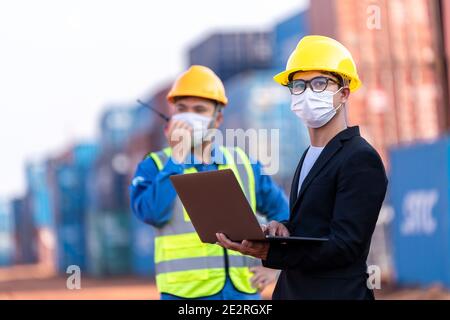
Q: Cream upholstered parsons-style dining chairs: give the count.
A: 0